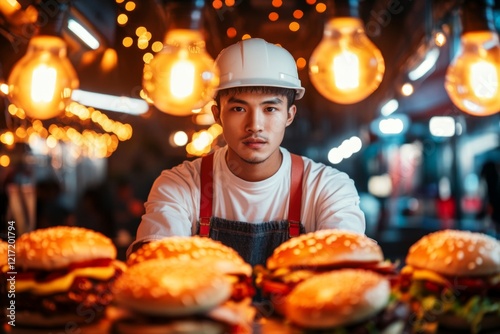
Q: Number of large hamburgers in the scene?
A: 6